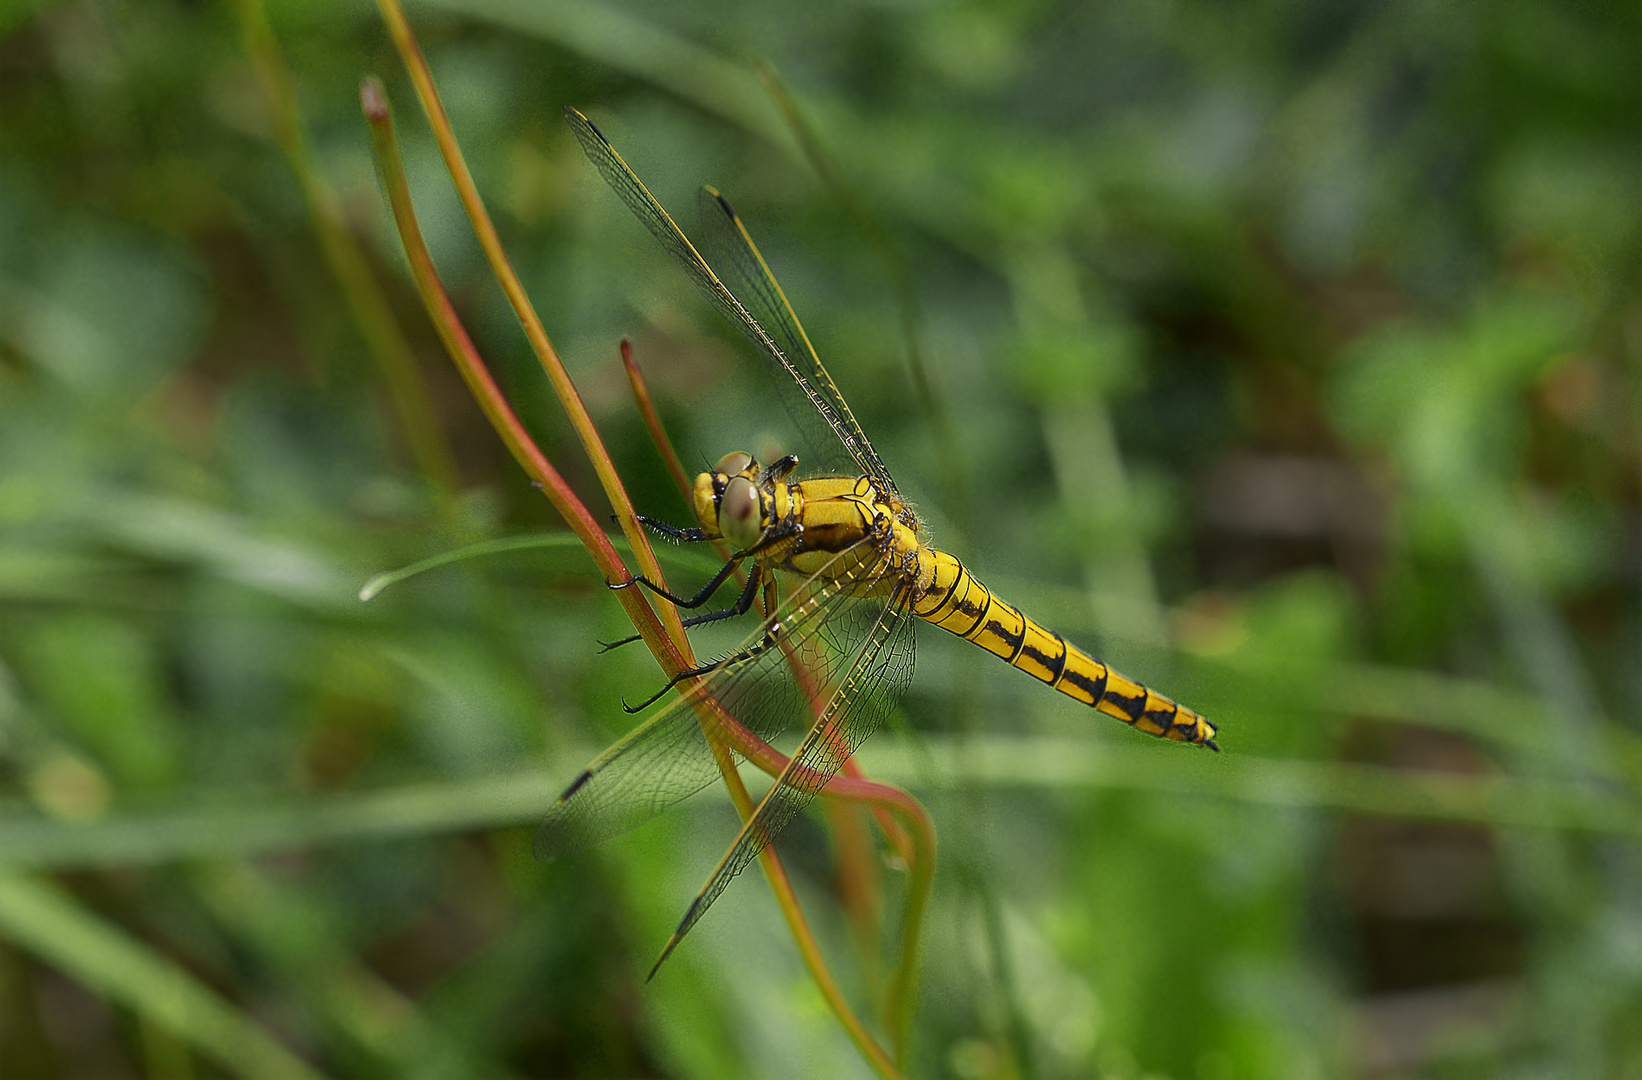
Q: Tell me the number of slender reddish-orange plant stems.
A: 3